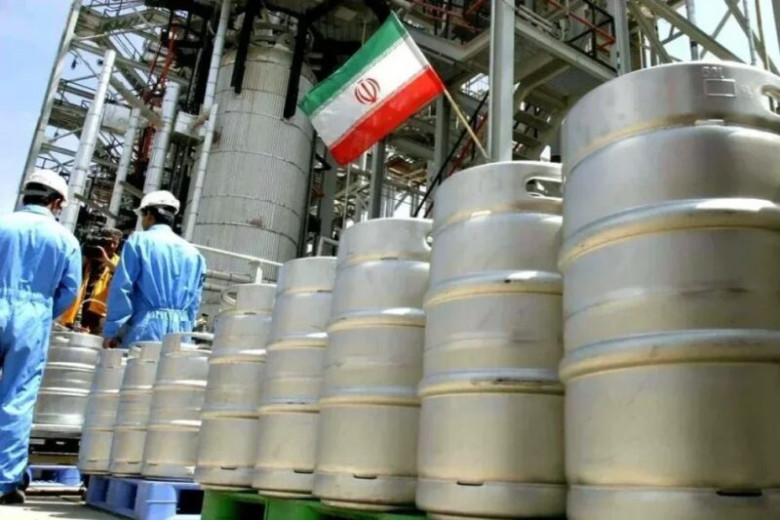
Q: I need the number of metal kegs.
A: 9